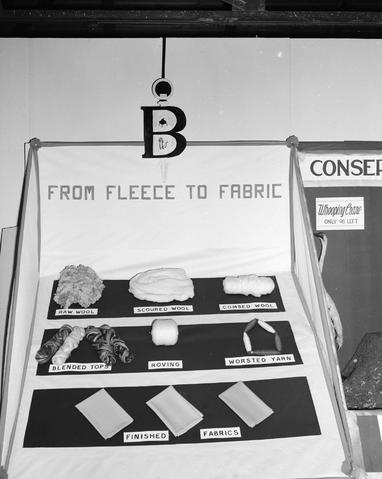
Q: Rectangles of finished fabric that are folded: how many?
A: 3